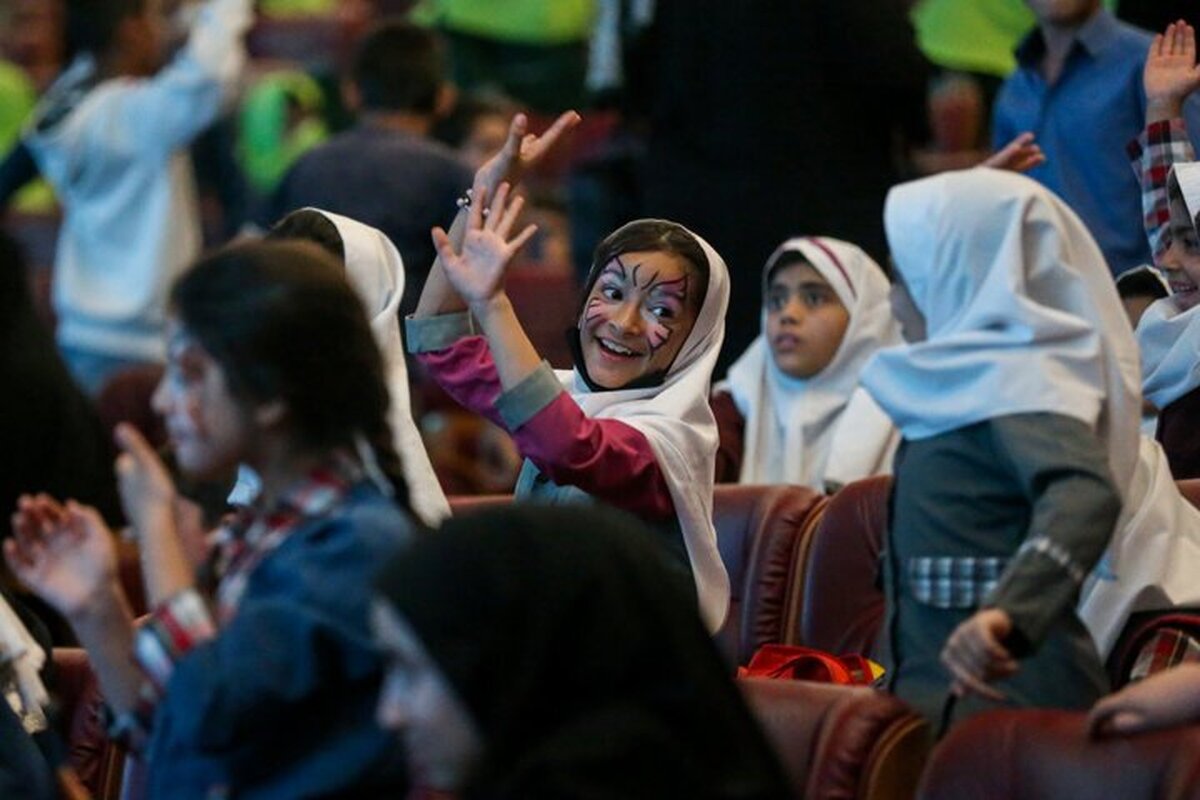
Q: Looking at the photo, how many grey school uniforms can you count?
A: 1